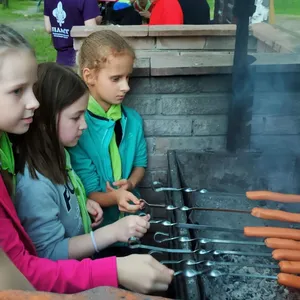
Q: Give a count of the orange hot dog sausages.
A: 7